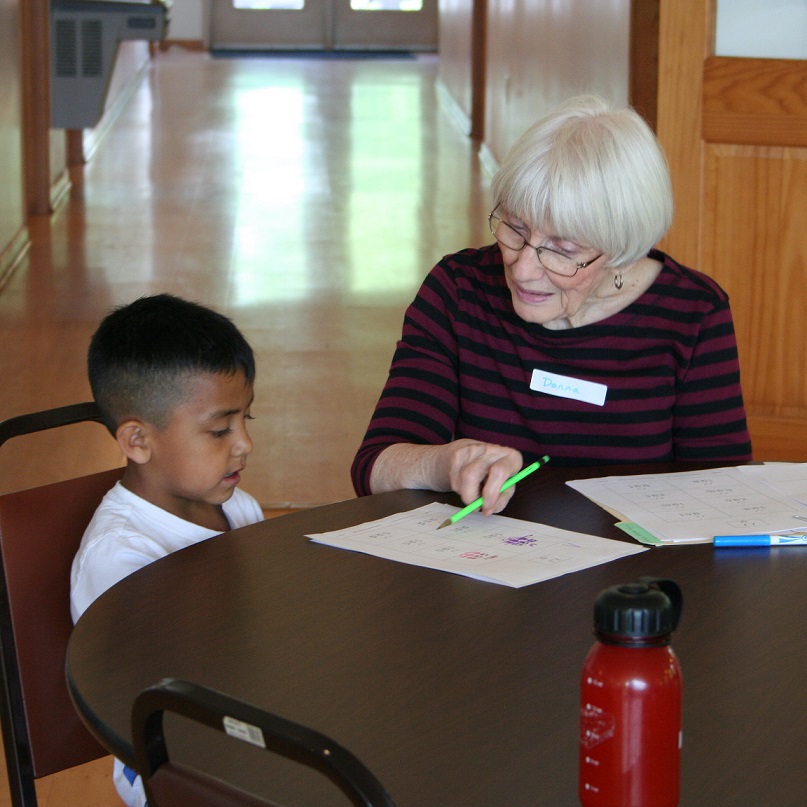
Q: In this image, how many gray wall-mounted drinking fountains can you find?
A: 1